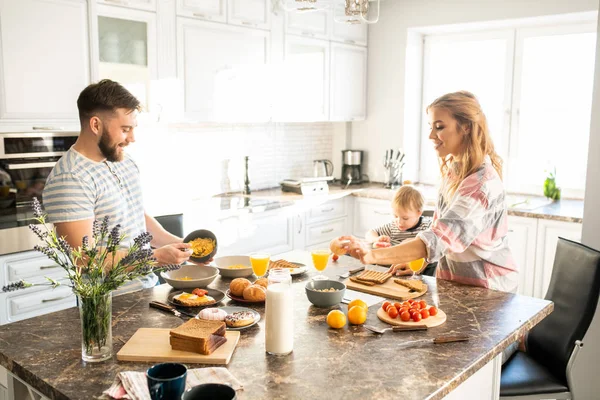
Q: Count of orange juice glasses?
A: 3